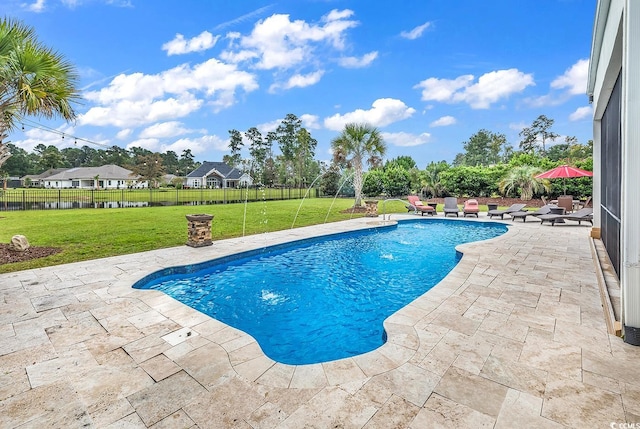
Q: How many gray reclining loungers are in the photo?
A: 4